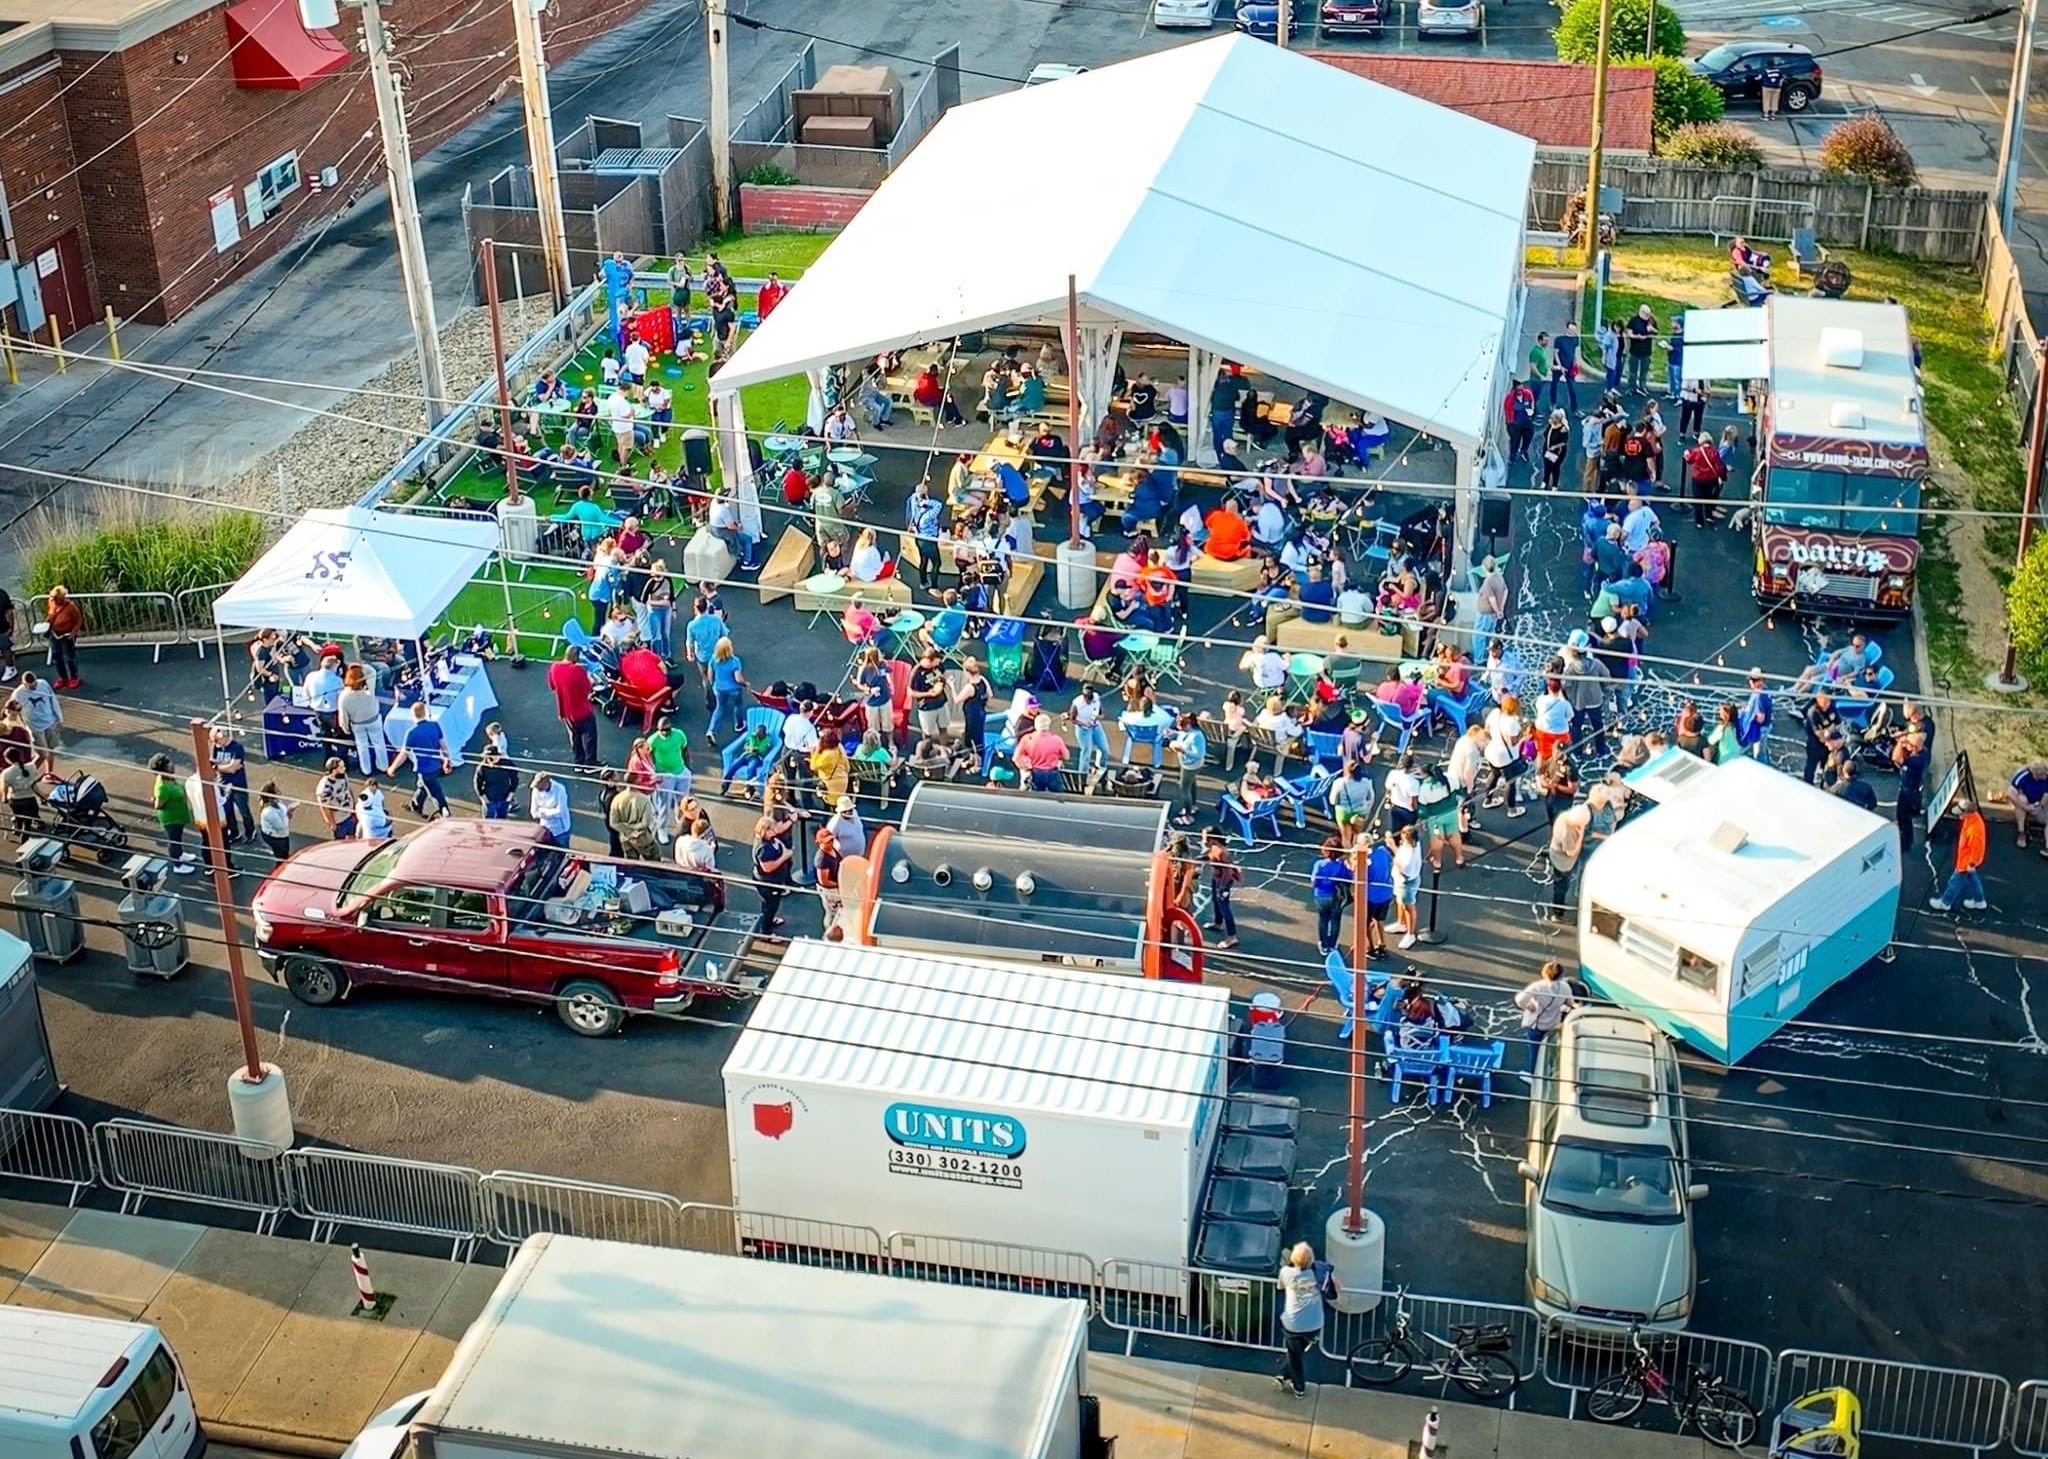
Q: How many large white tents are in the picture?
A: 1